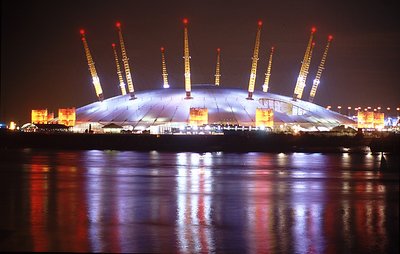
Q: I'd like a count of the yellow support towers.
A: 11